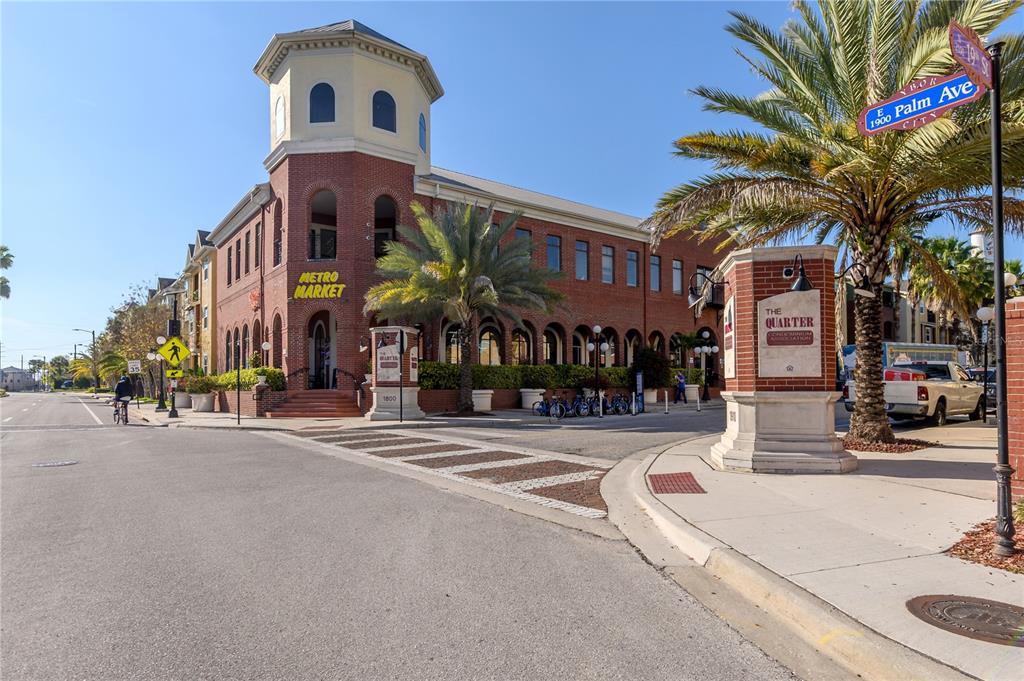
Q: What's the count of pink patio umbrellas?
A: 0